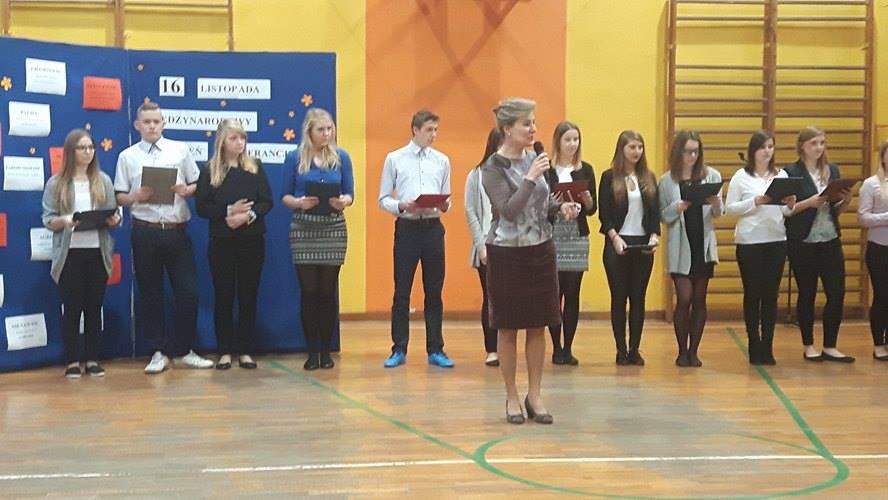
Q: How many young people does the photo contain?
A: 12